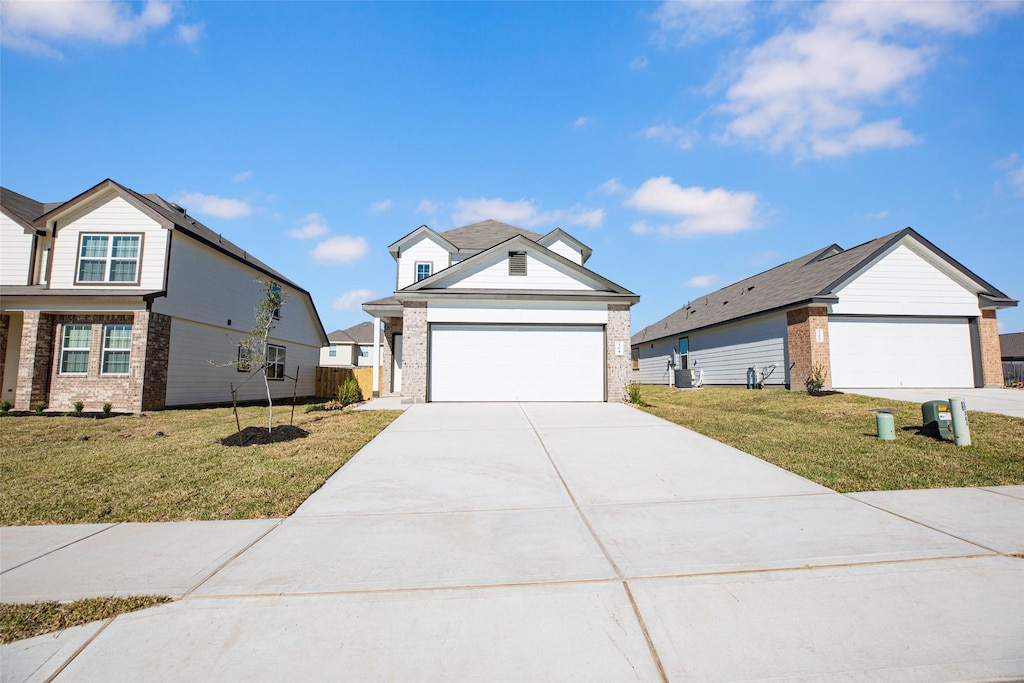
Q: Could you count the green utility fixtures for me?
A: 3